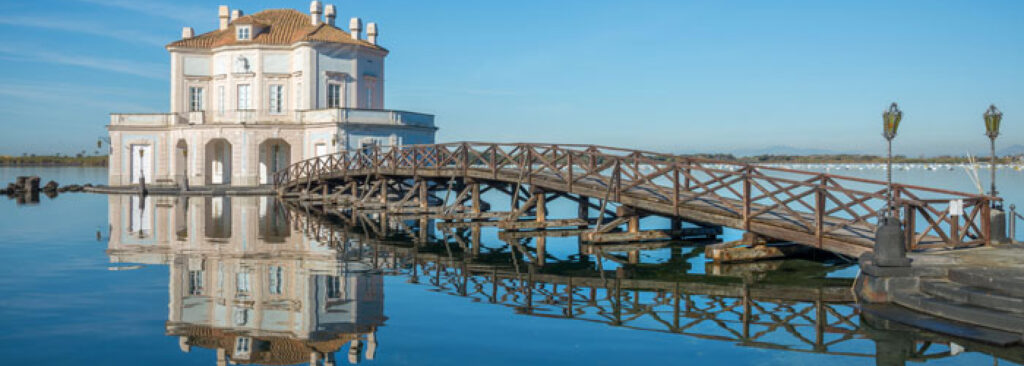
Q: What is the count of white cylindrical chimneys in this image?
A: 7